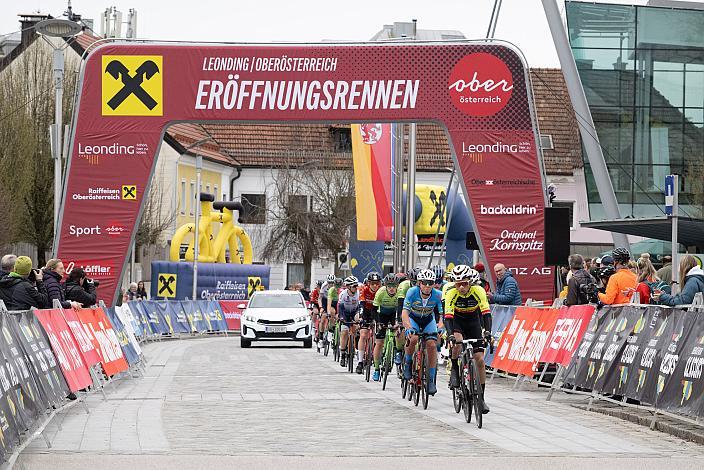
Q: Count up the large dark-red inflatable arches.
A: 1